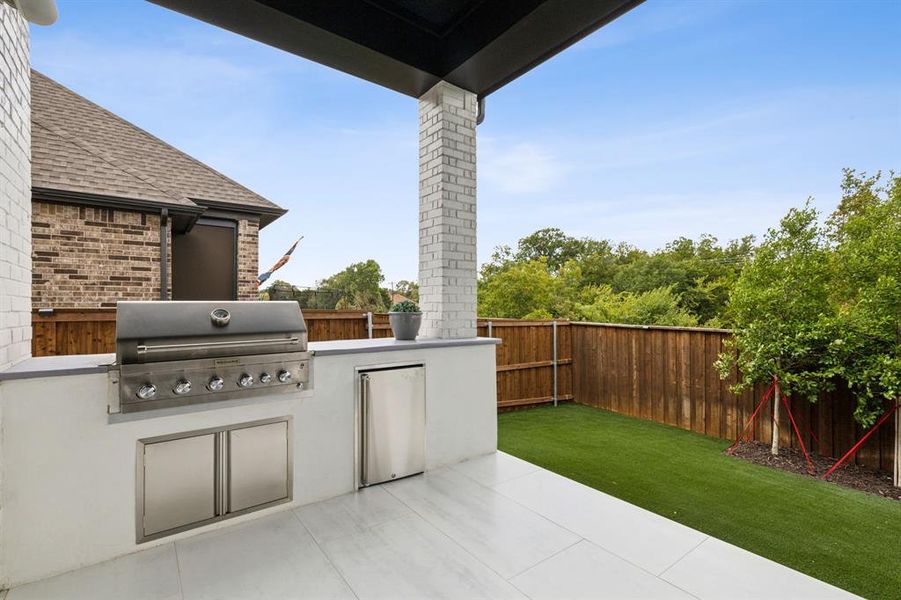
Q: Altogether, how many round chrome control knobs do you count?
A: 6